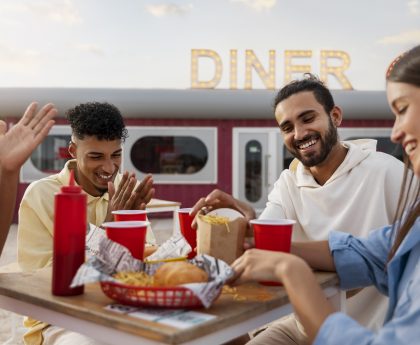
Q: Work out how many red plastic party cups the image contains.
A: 4